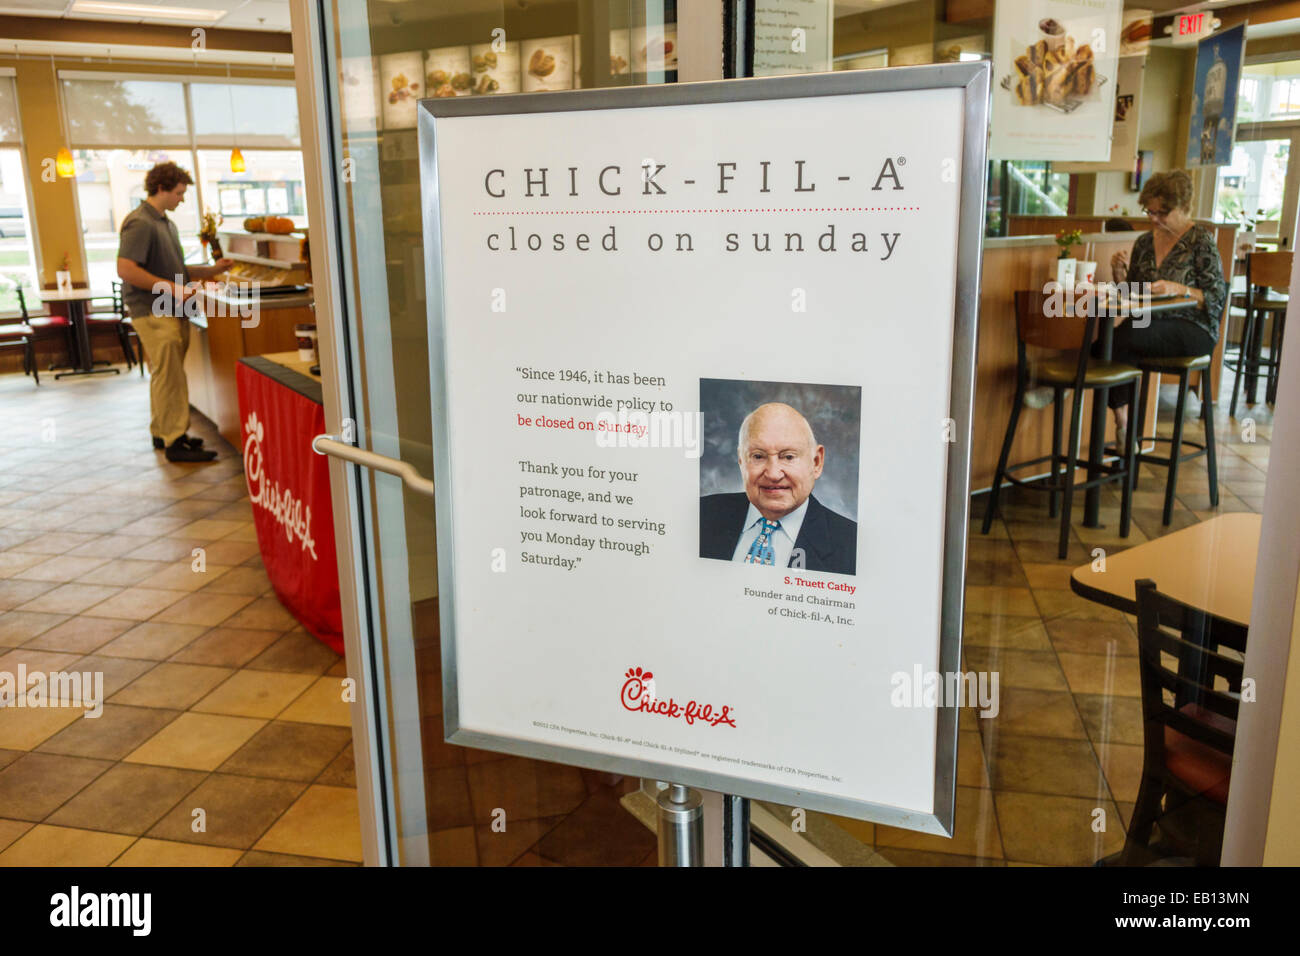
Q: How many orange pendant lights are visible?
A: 2